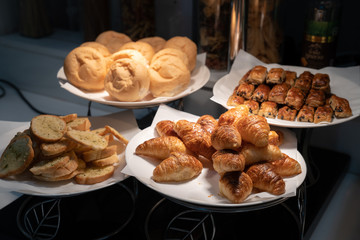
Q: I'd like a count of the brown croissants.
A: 14